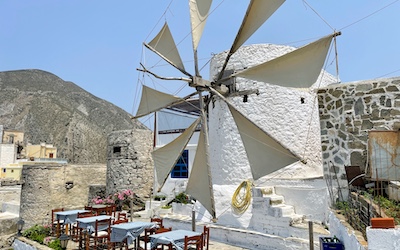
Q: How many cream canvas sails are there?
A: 8